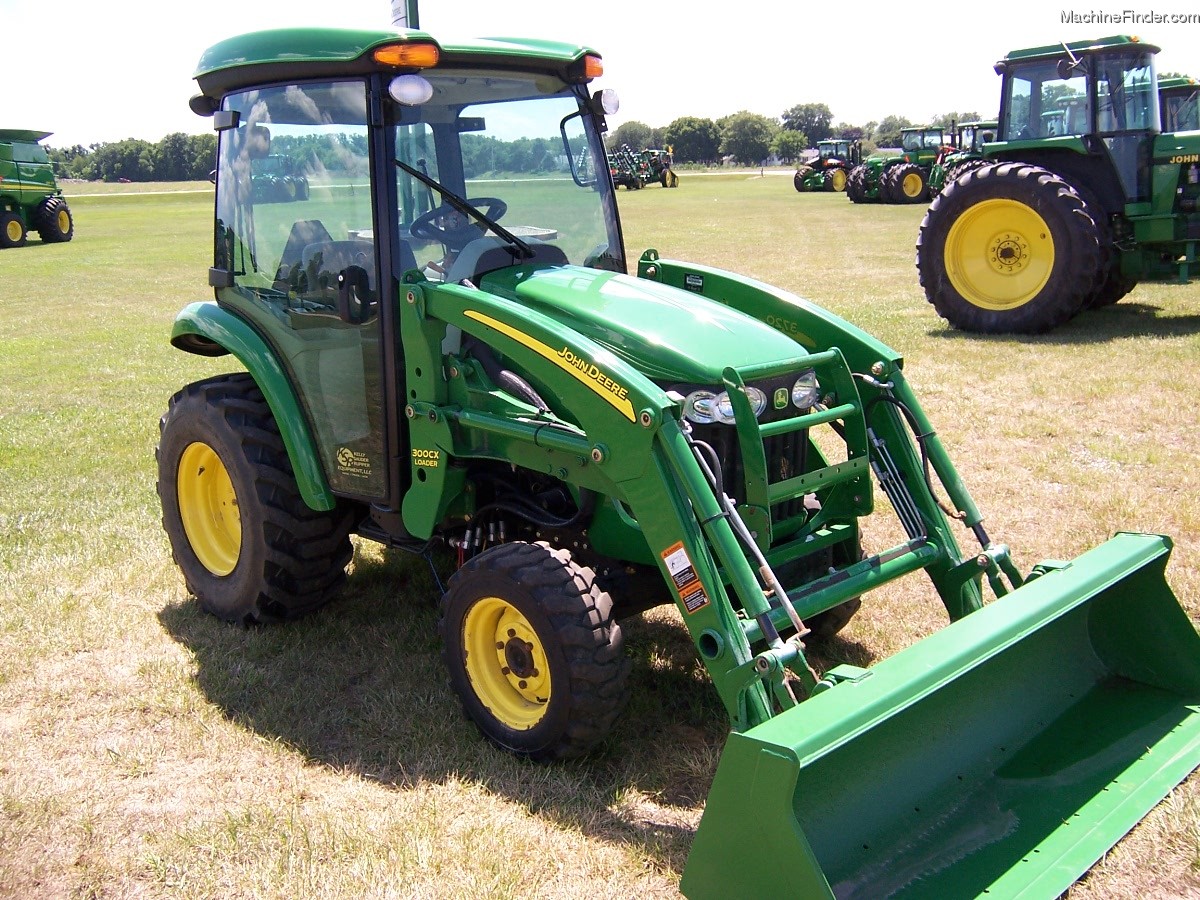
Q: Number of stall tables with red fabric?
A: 0